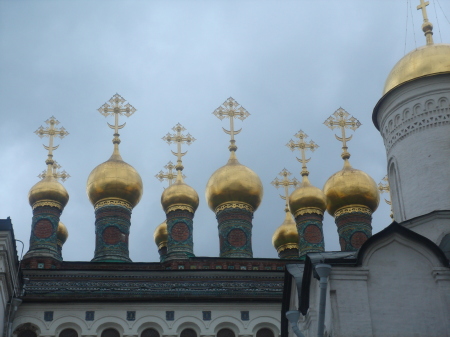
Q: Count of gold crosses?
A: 11